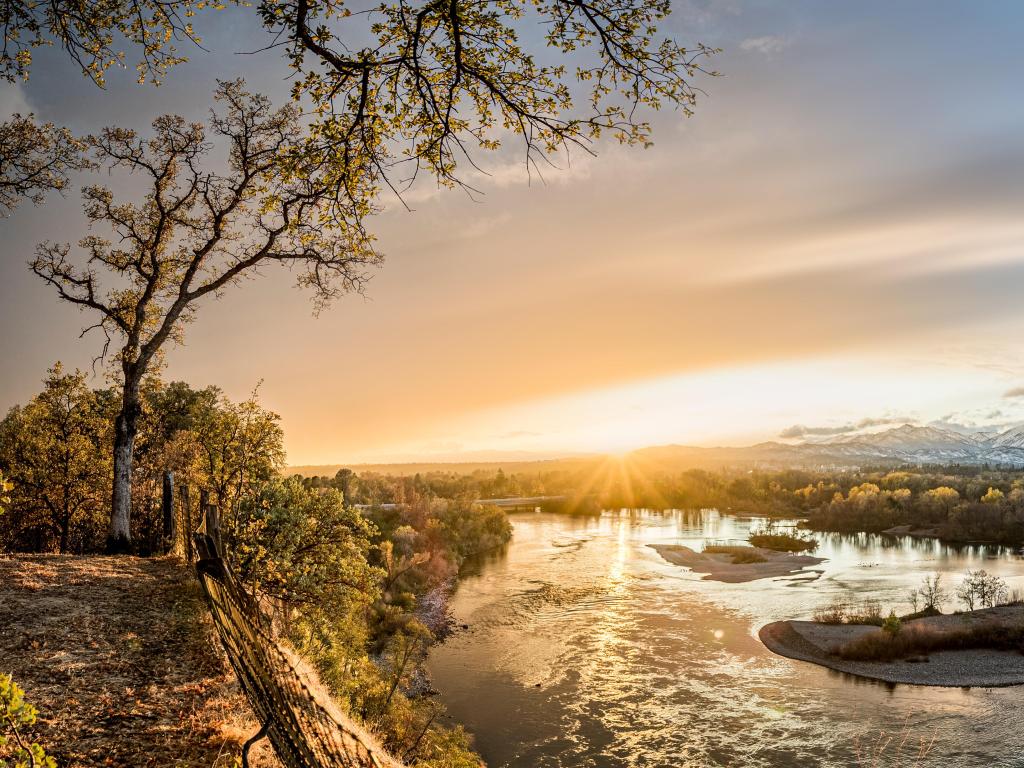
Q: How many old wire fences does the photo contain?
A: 1